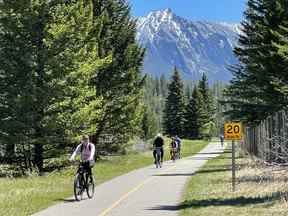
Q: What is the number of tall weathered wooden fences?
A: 1